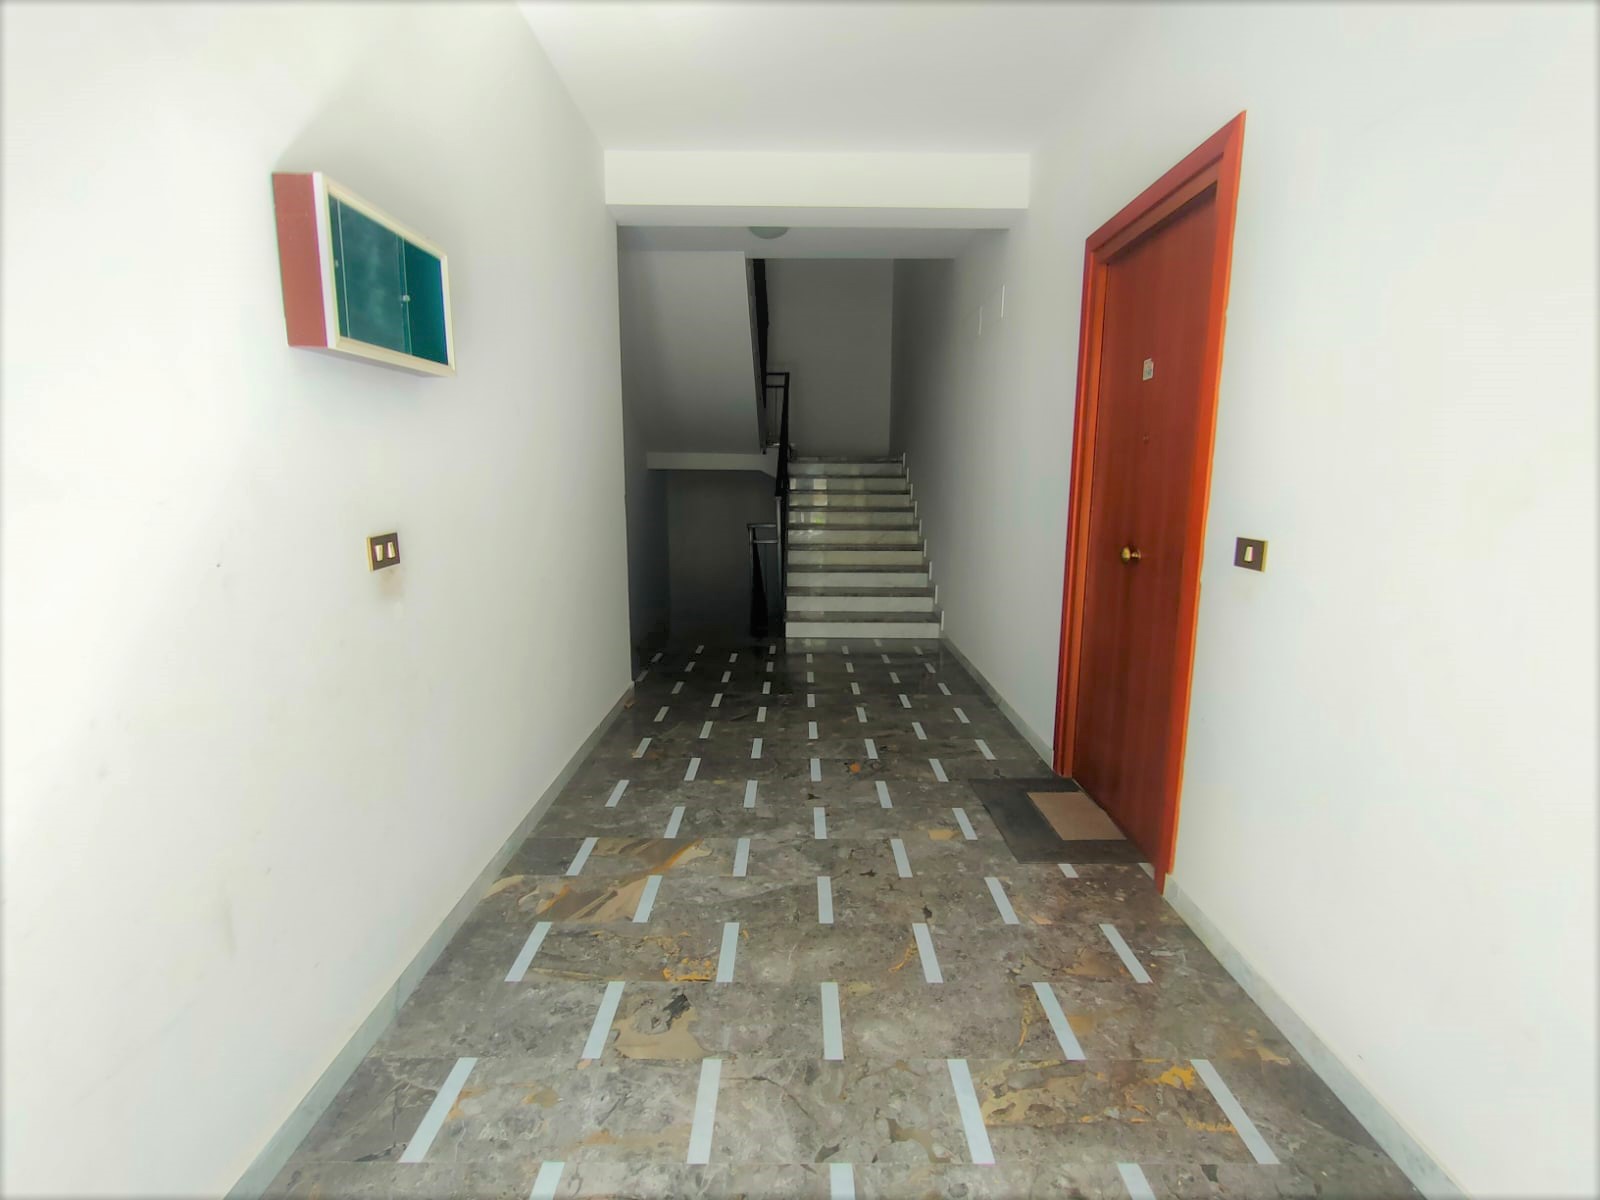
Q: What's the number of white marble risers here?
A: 9